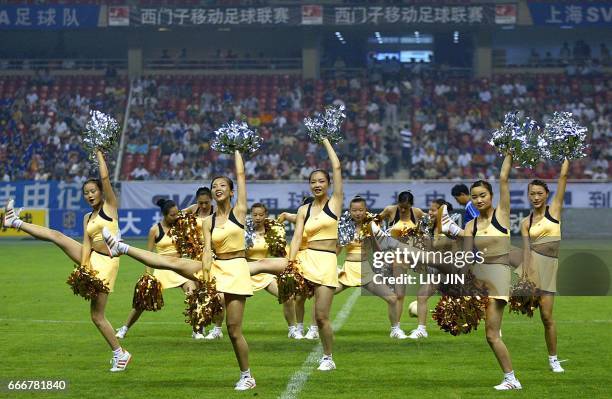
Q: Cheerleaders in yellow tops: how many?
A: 12